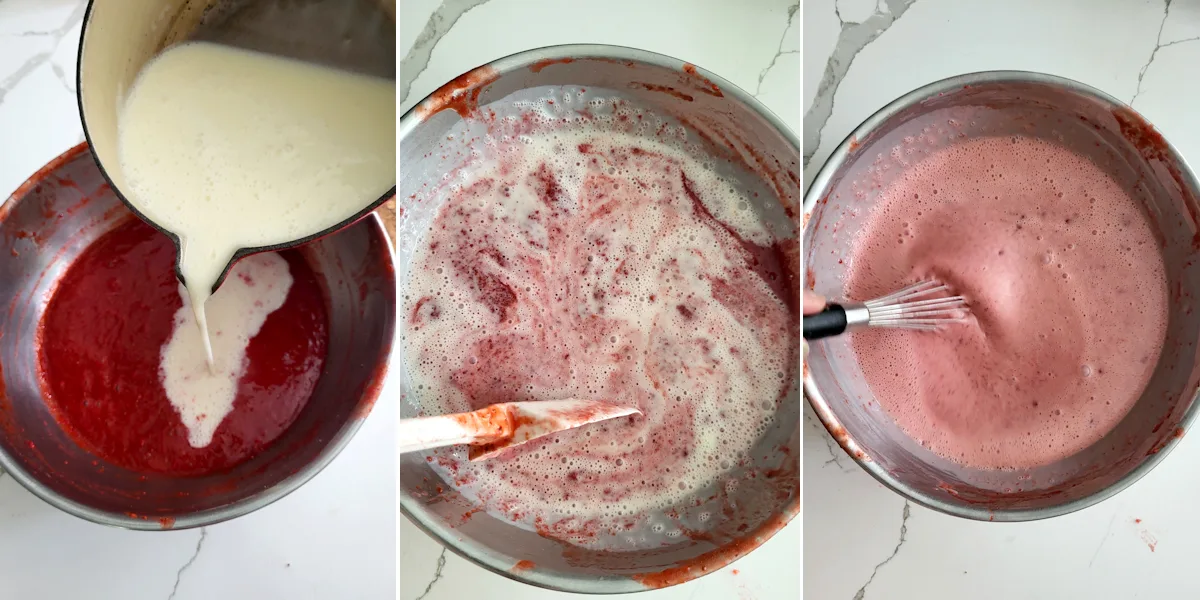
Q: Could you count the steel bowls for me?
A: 3